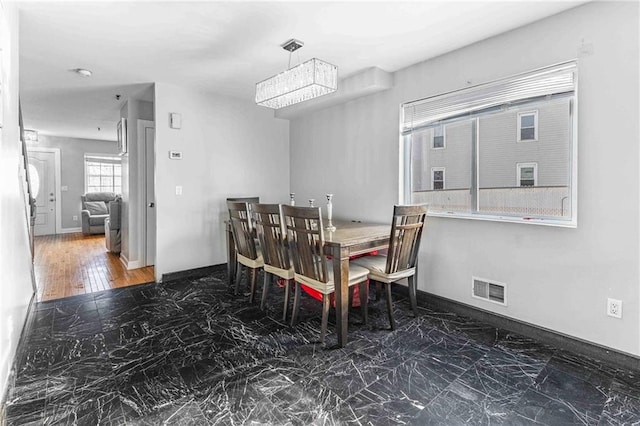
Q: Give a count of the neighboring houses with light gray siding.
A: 1